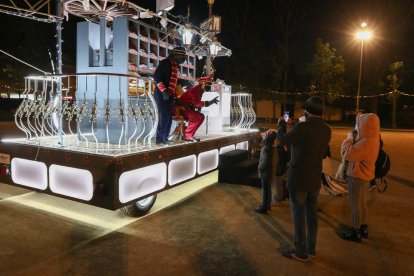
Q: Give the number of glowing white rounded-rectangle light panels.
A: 7